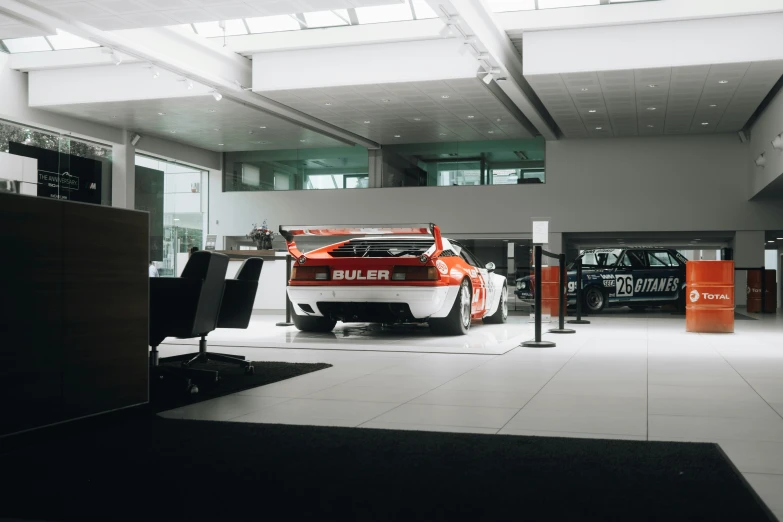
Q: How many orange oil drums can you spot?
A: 3